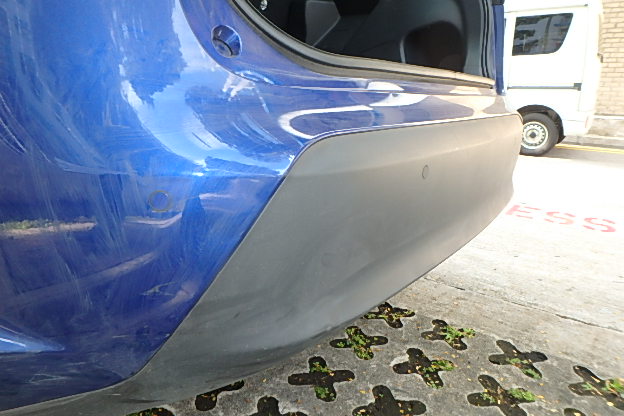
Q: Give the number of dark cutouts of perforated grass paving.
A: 13